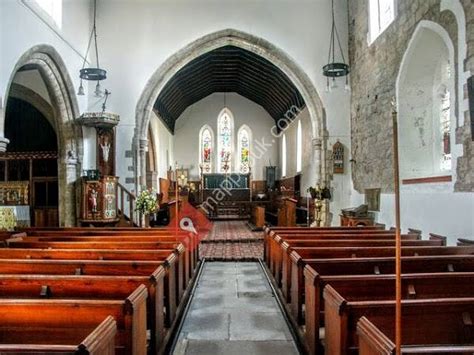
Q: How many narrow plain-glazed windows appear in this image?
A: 2